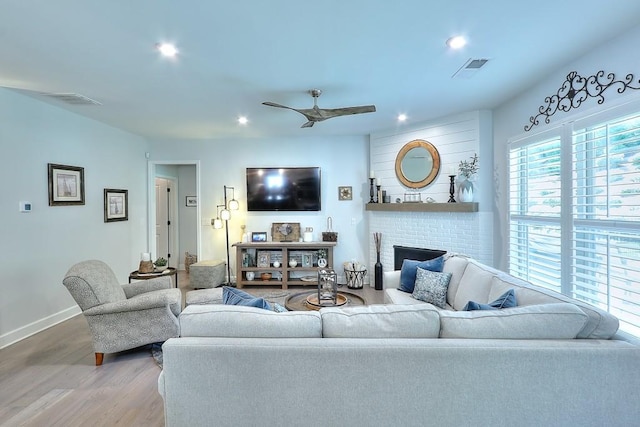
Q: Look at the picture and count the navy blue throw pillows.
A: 3